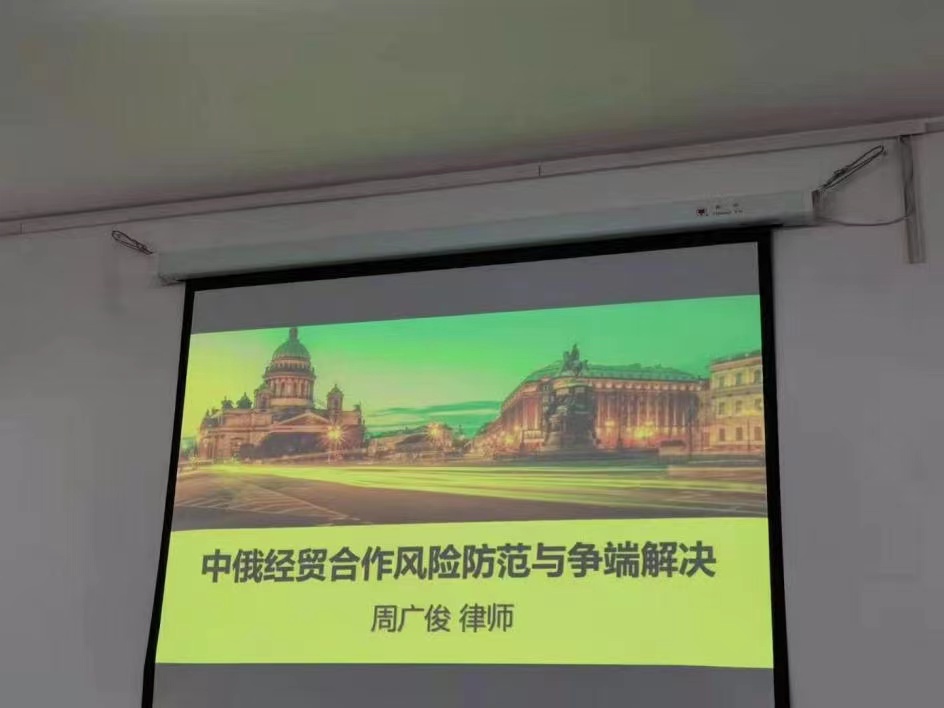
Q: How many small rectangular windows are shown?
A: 9